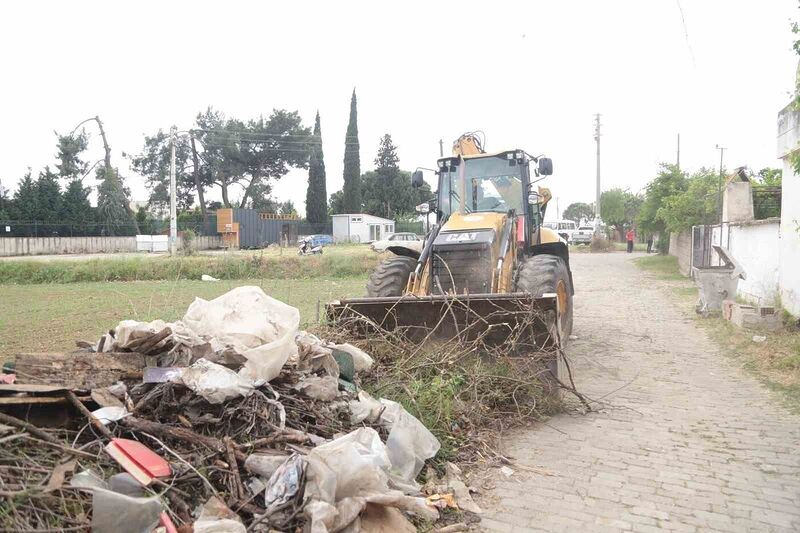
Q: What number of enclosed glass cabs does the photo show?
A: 1